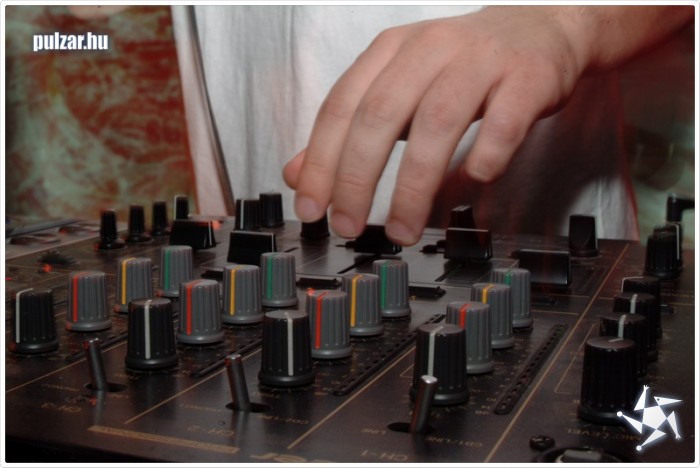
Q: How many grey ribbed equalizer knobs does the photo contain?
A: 12